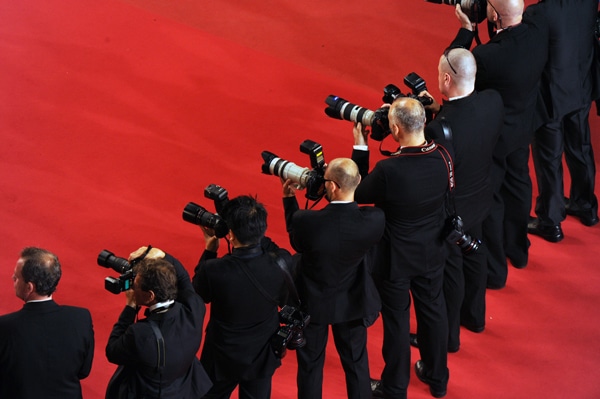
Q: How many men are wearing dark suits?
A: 8